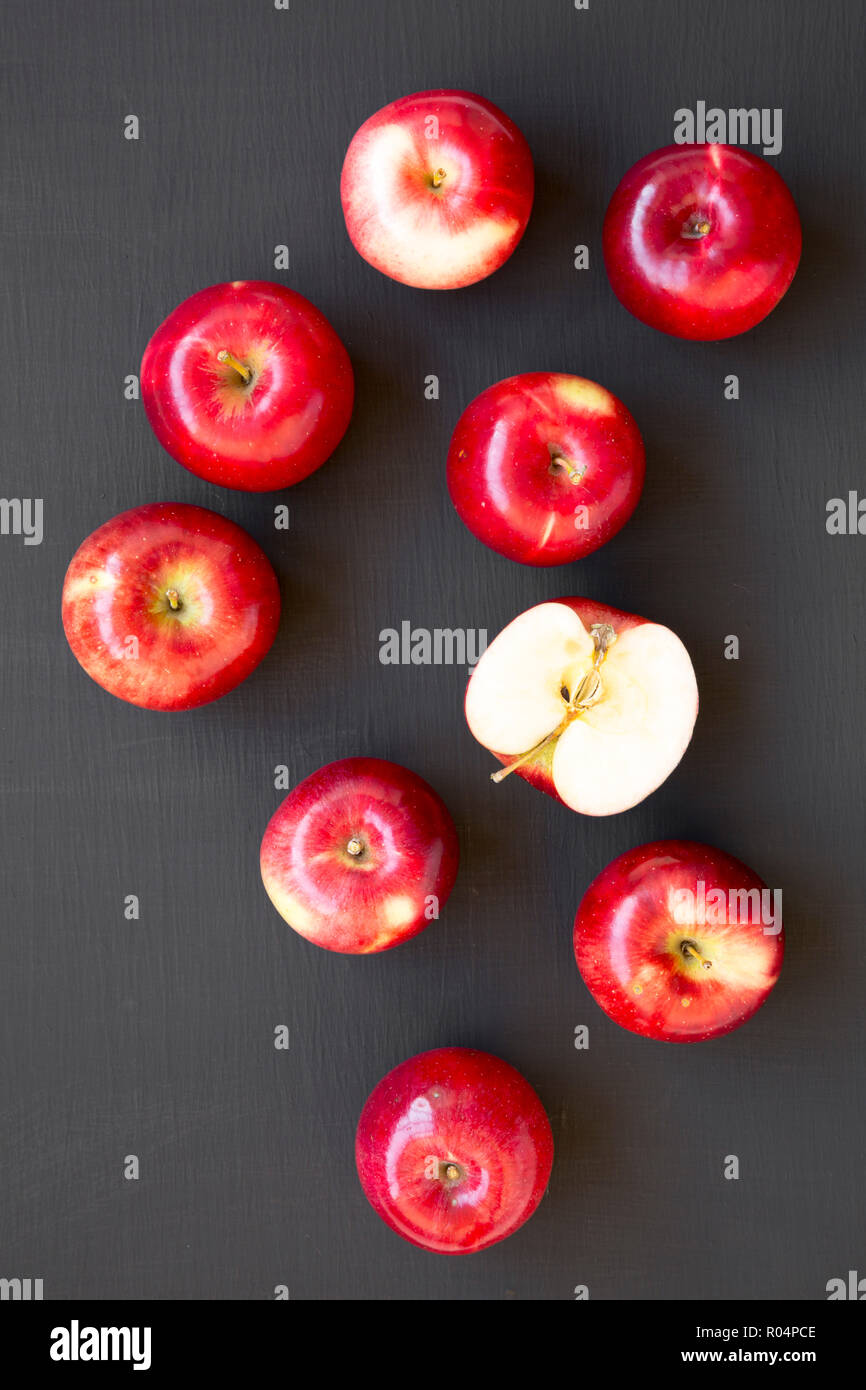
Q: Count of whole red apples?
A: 8